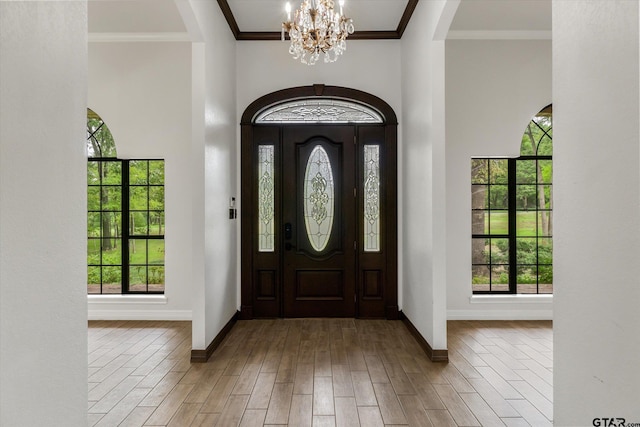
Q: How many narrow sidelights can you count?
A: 2